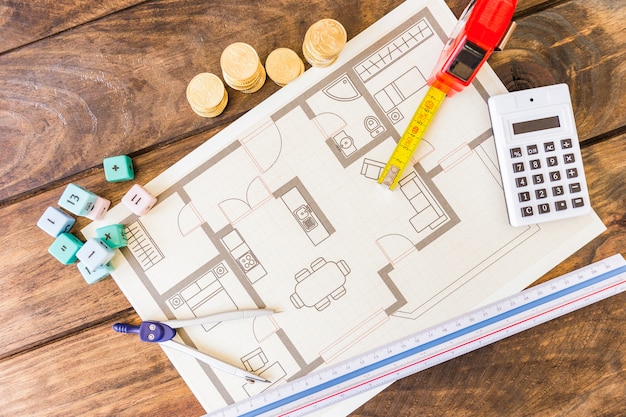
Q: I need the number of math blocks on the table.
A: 9